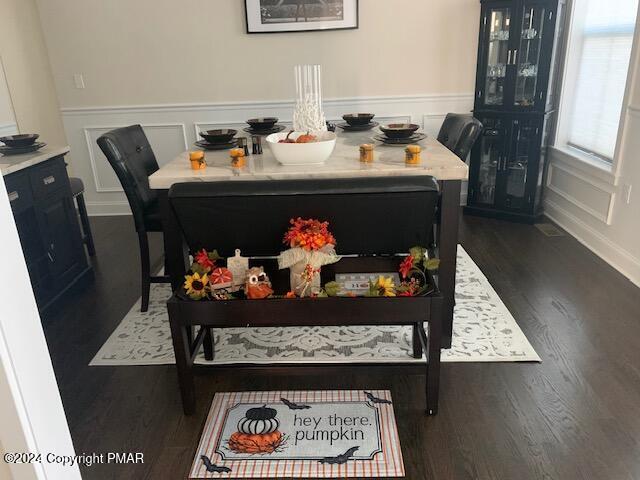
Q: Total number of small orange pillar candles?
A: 4